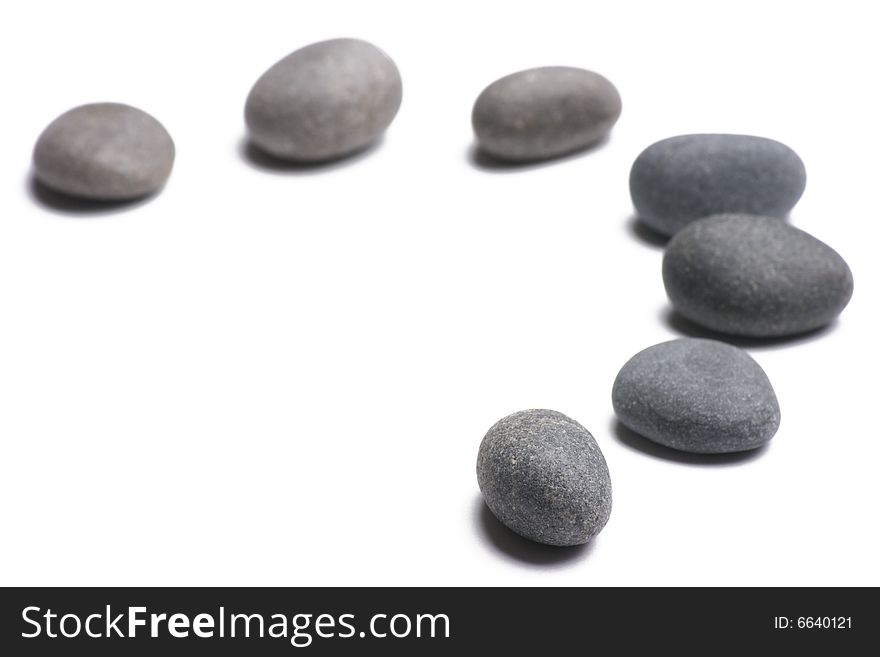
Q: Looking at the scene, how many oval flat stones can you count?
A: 7